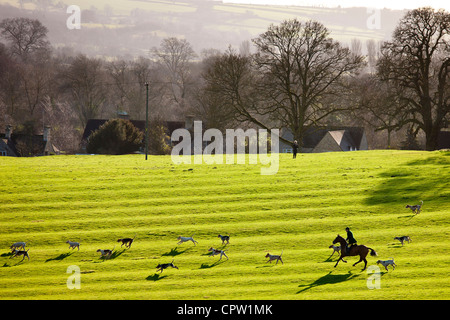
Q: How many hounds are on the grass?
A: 14